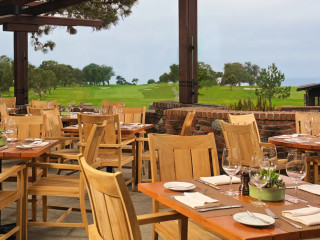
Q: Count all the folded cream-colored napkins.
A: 4